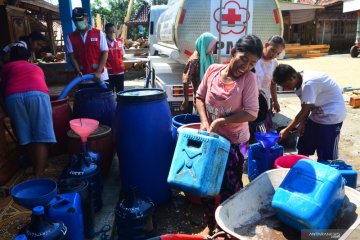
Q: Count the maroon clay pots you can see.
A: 2